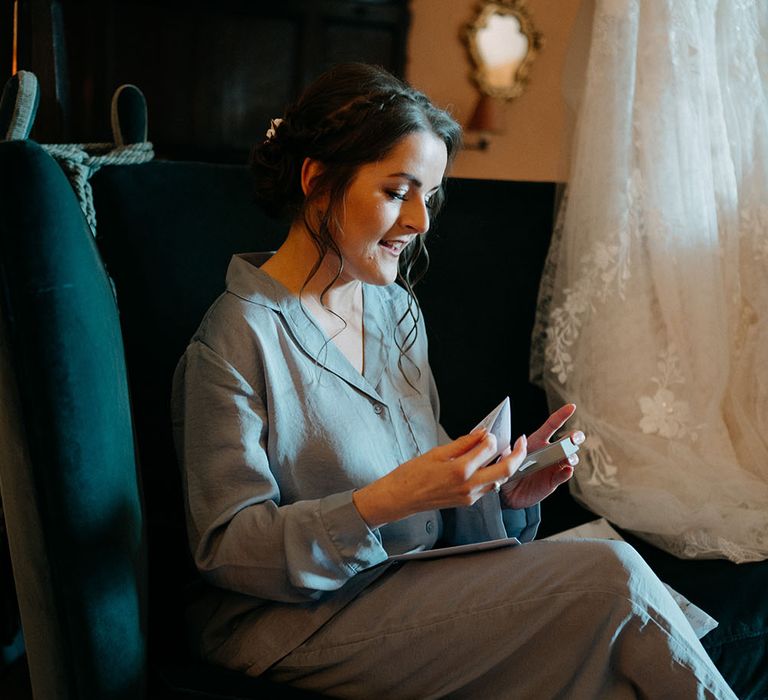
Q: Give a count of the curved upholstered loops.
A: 2